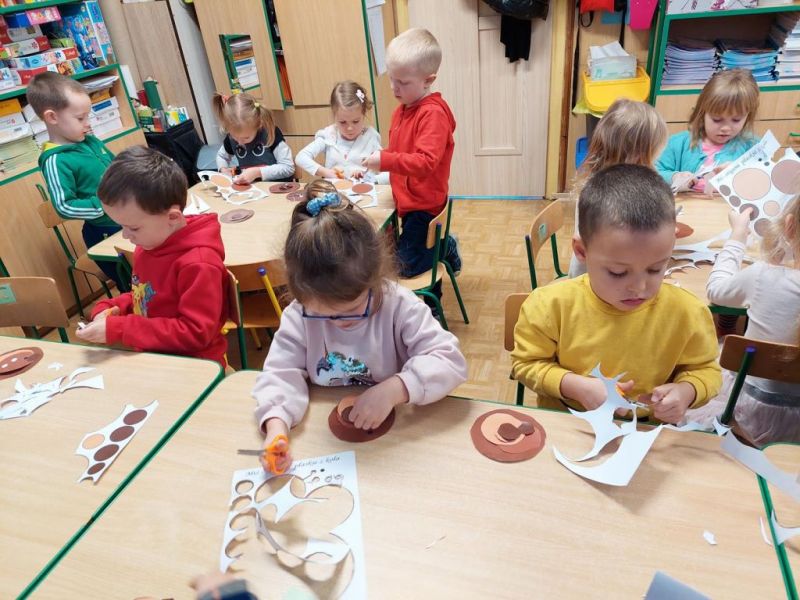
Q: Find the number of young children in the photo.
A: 10